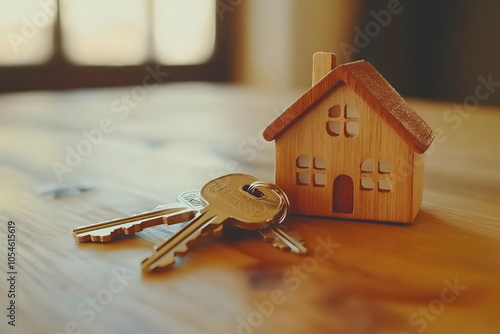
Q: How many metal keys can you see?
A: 3